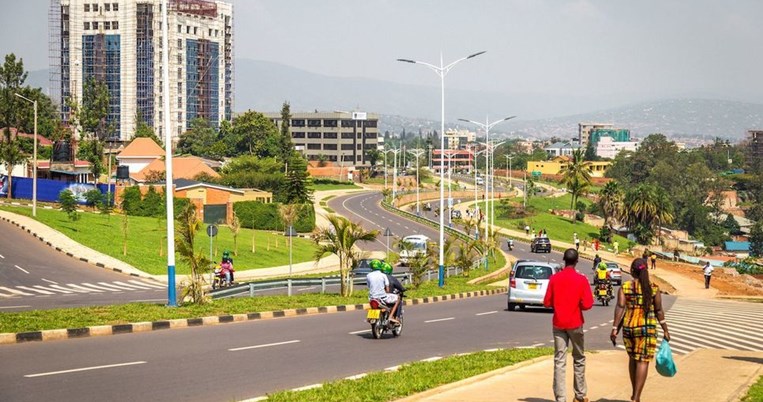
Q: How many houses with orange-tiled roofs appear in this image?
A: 2